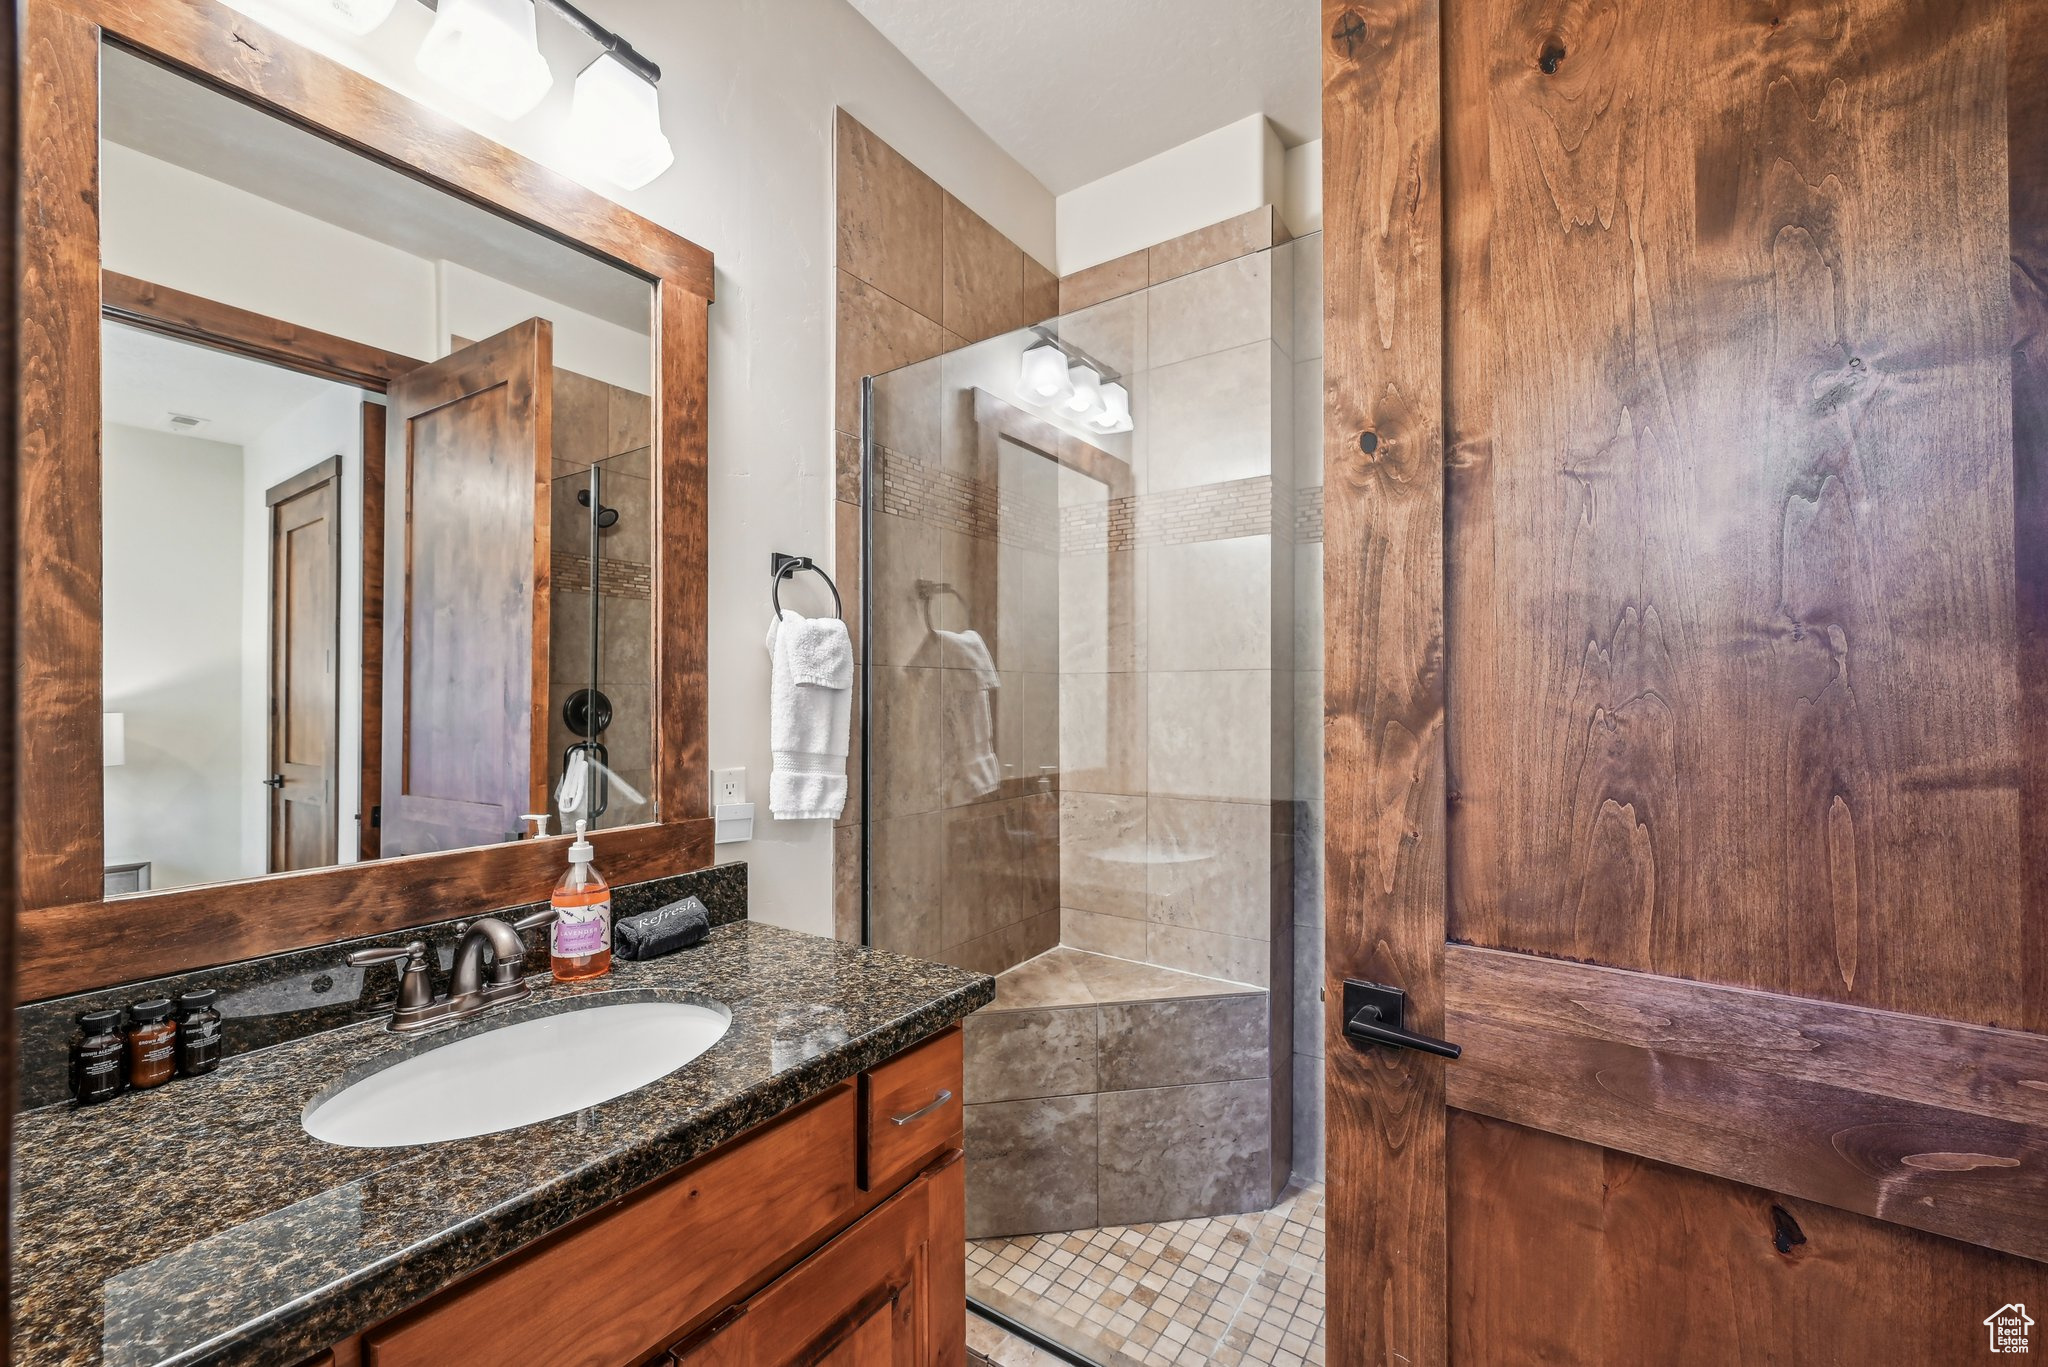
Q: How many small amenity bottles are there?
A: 3